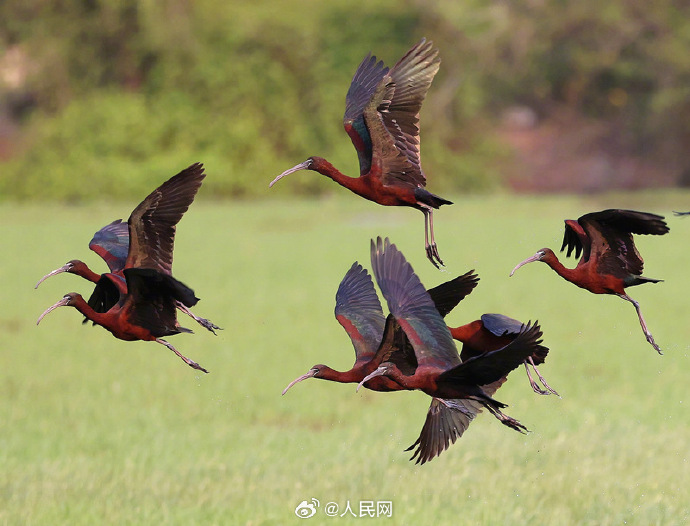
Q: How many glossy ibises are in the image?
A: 7